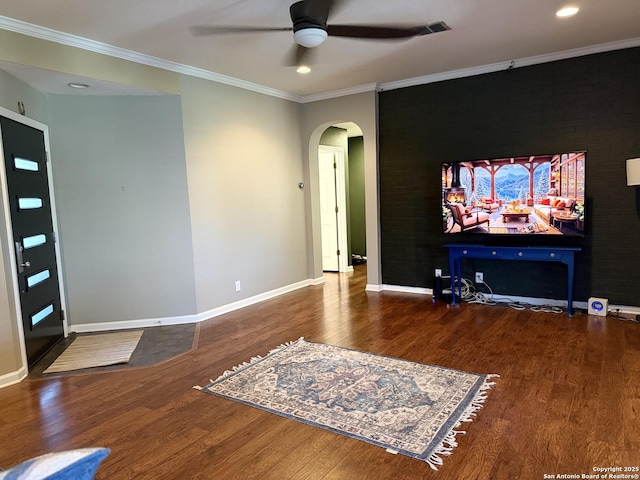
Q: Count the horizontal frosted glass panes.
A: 5